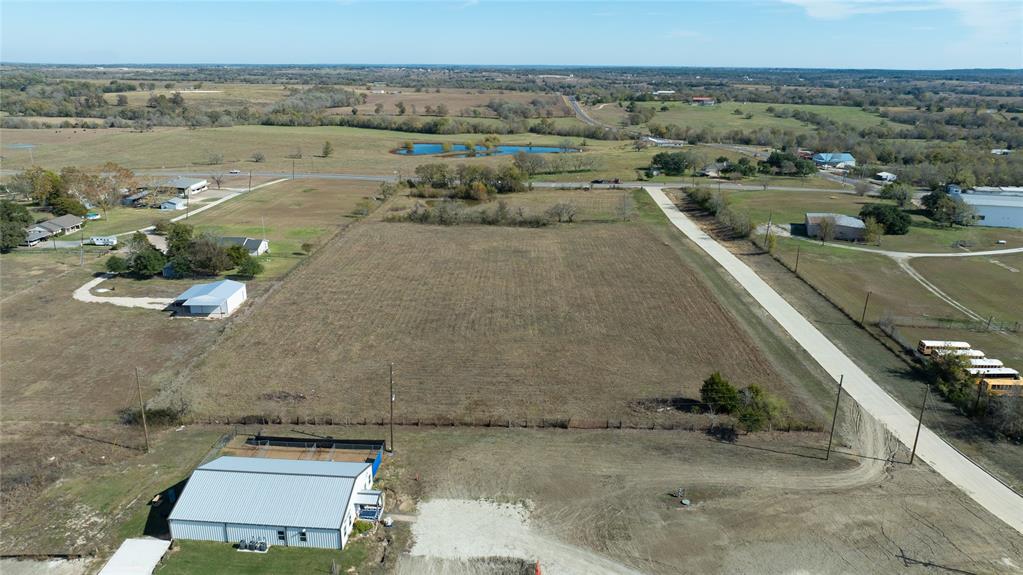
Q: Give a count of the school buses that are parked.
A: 5